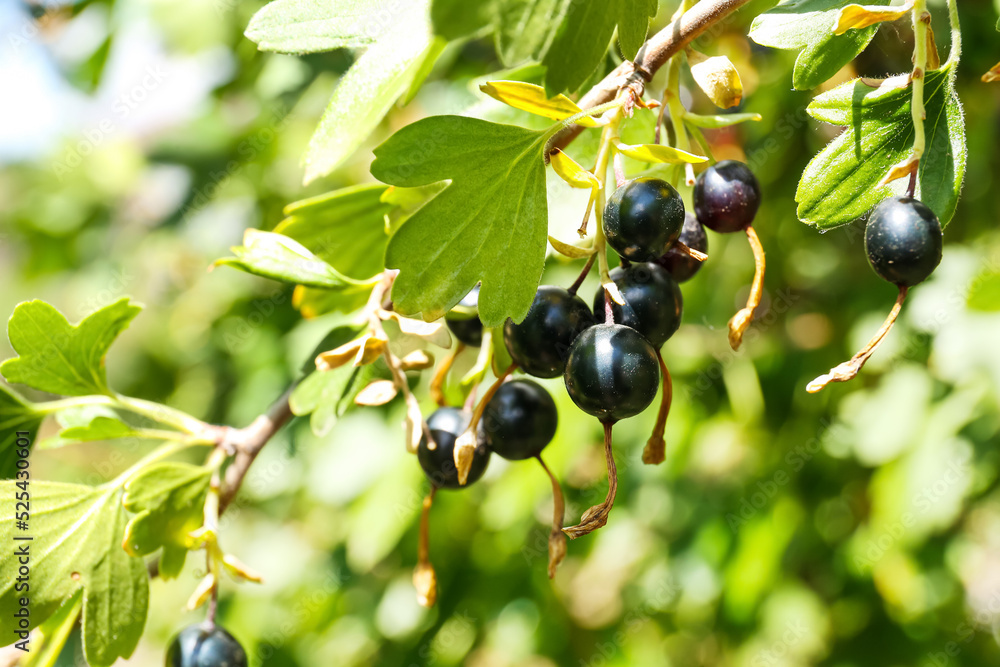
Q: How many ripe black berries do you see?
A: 11